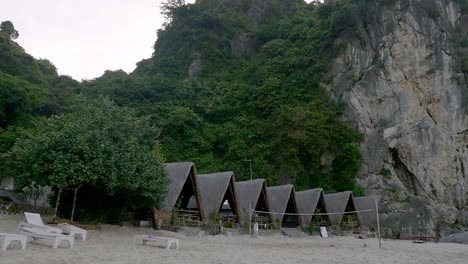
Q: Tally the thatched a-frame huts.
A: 7